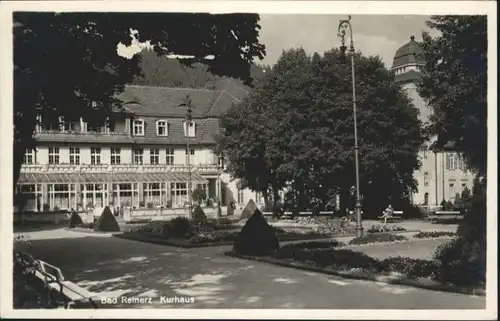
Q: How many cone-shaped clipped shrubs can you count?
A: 5